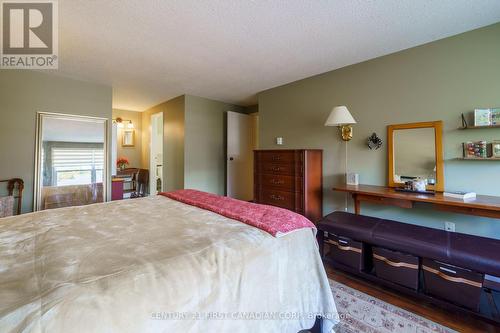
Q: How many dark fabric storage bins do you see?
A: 3